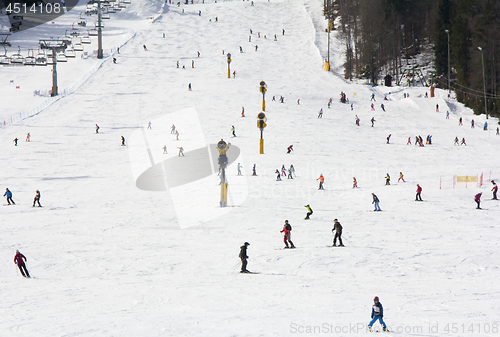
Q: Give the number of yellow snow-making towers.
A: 4